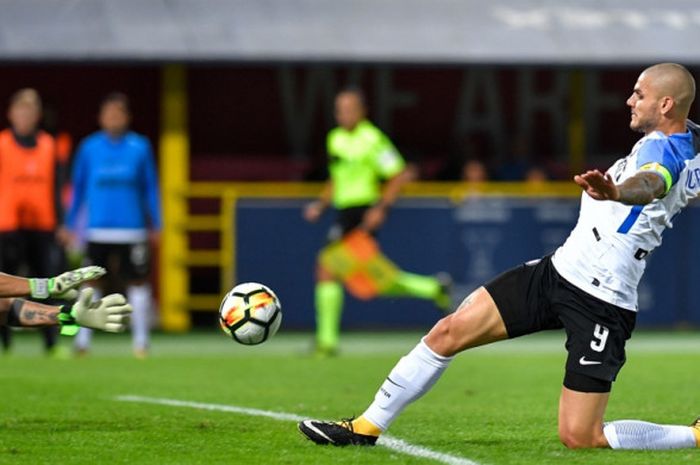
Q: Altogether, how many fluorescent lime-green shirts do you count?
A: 1